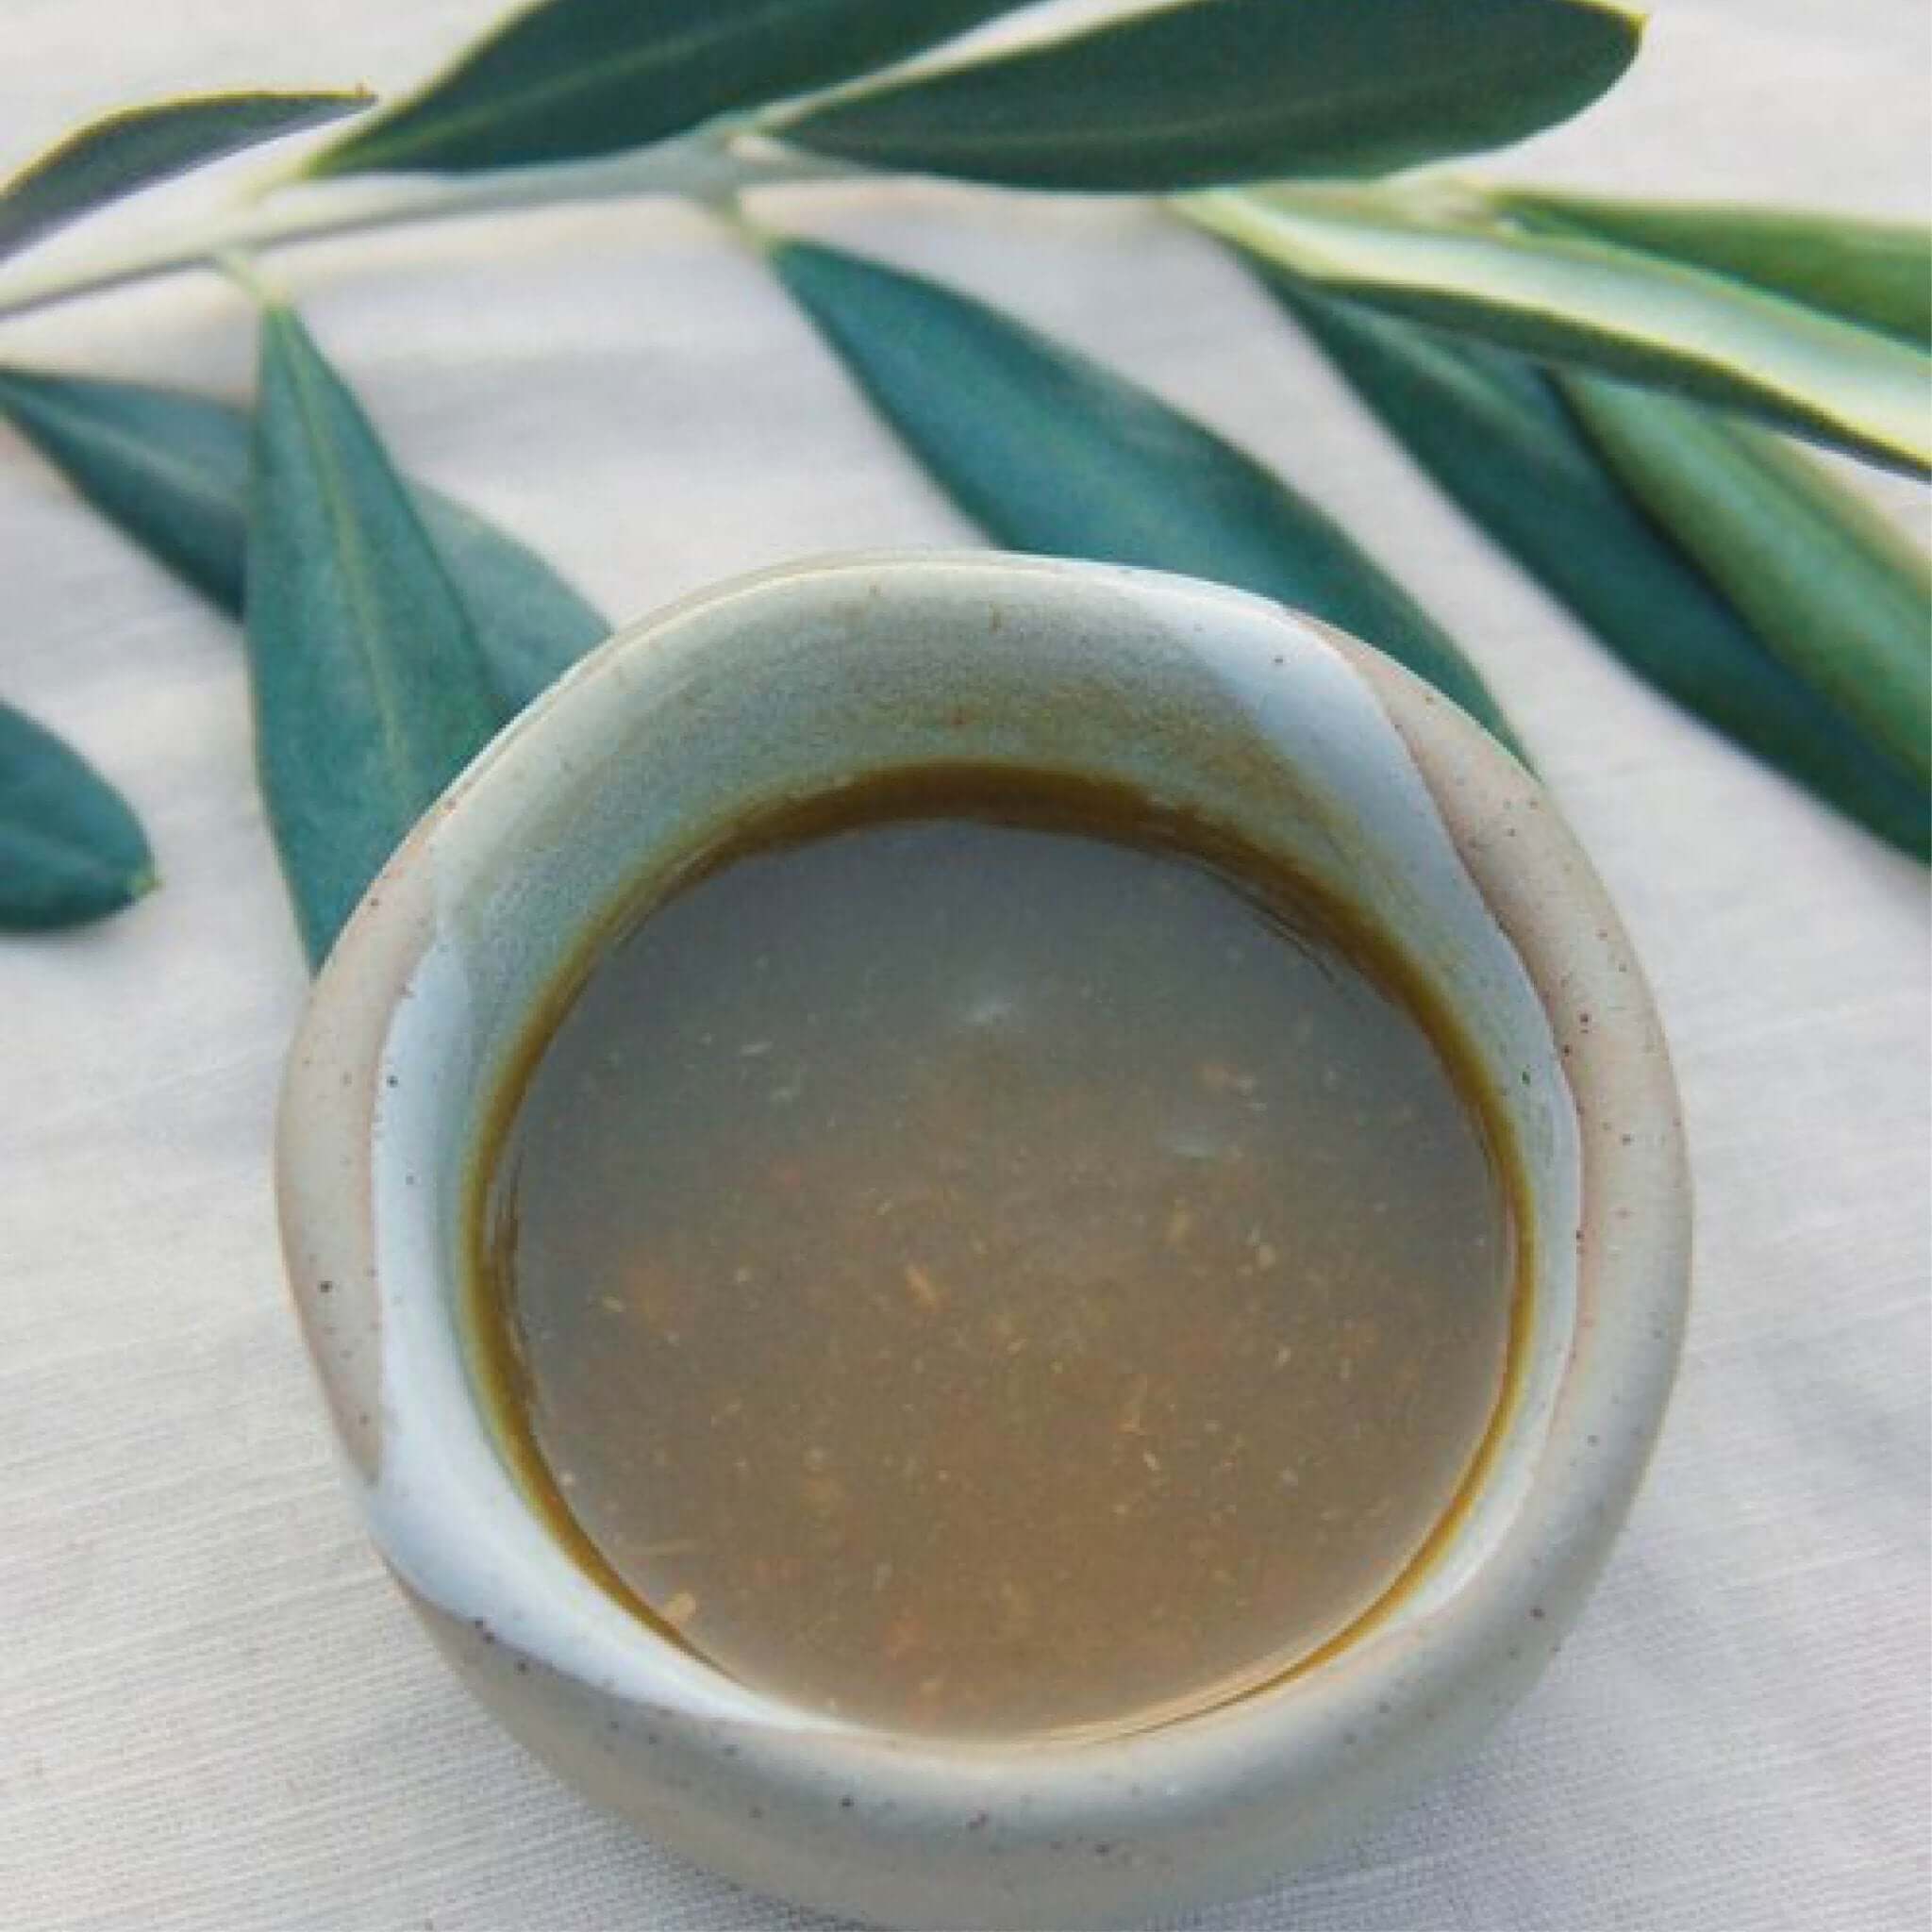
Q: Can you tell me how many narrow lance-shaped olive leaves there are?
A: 11